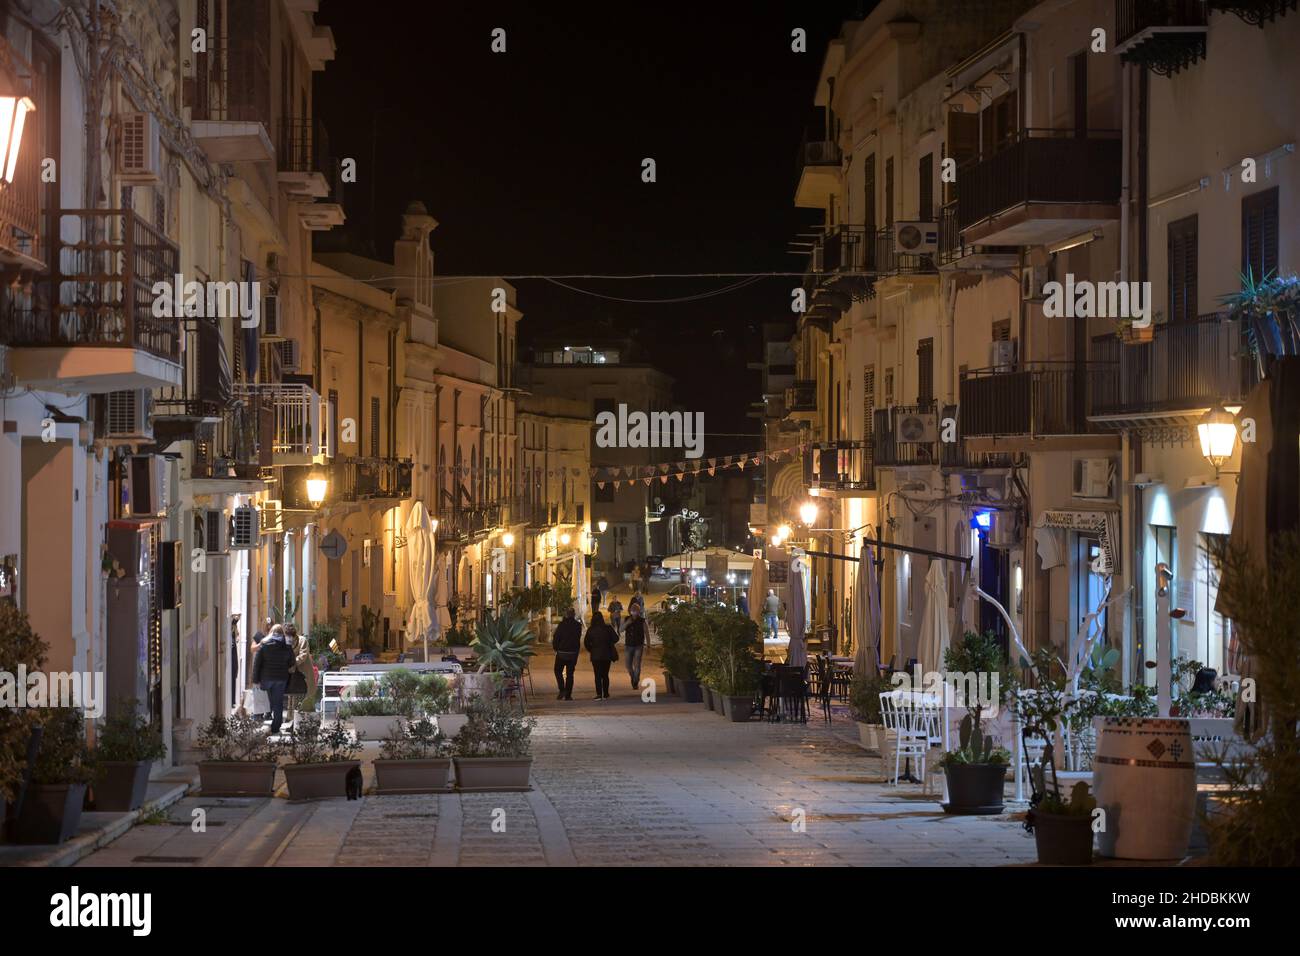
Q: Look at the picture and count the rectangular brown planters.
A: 4